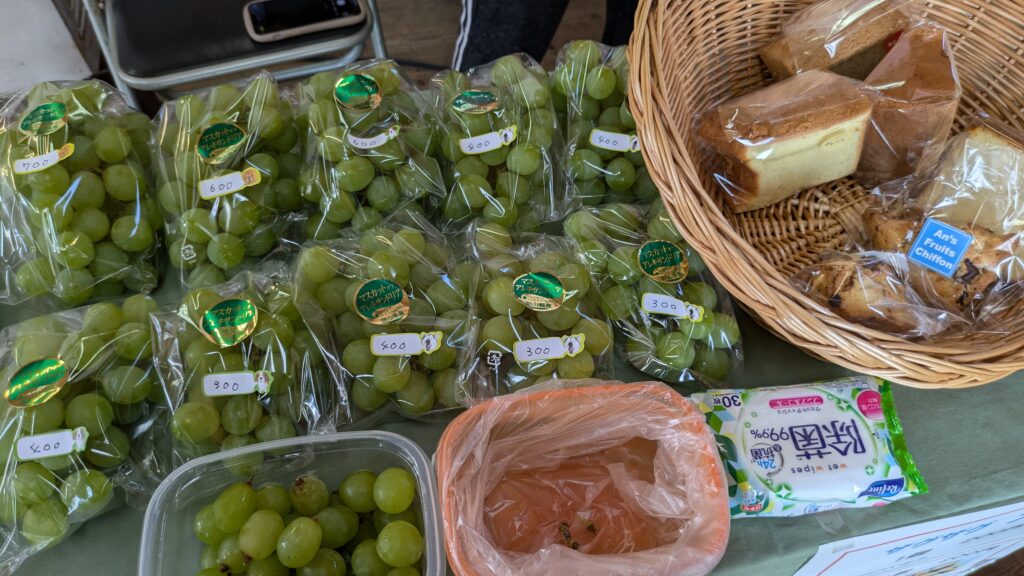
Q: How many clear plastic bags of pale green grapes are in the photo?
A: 10